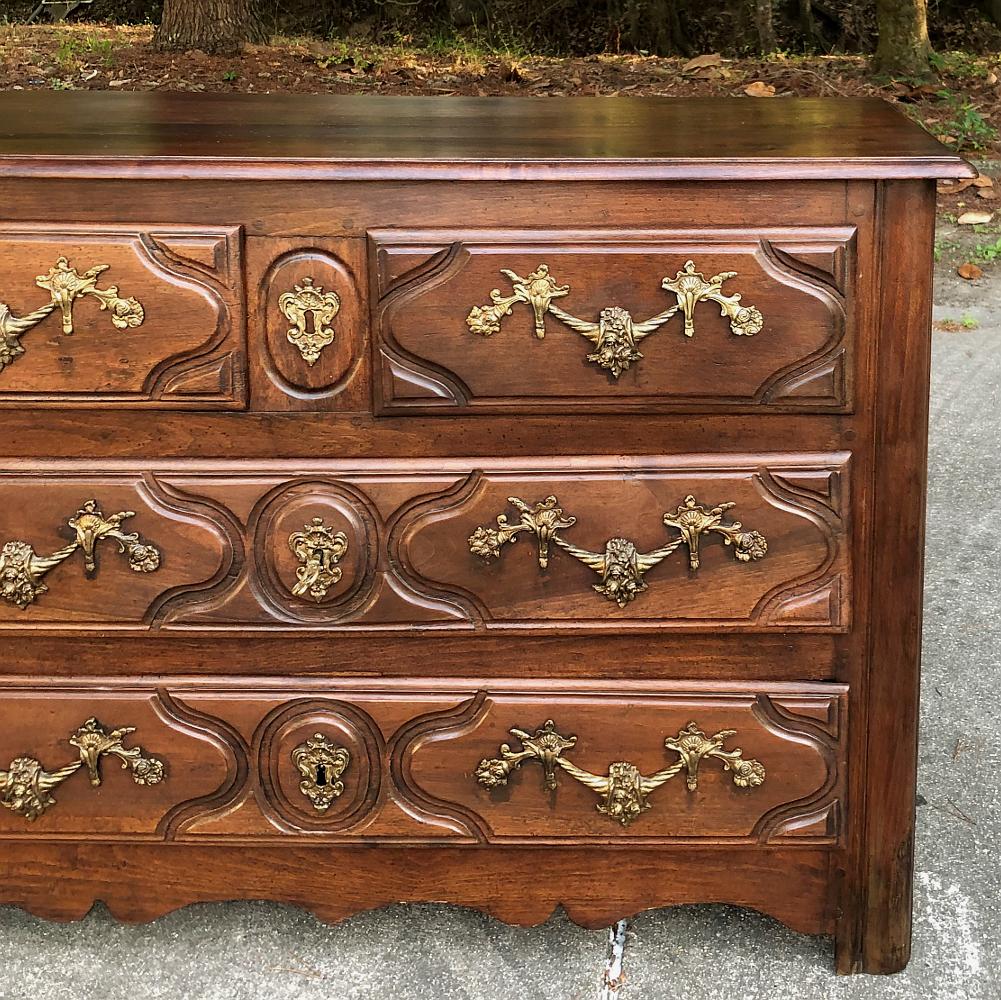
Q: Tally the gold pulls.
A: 6